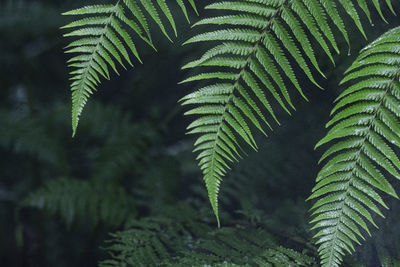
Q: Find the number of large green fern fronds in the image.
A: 3